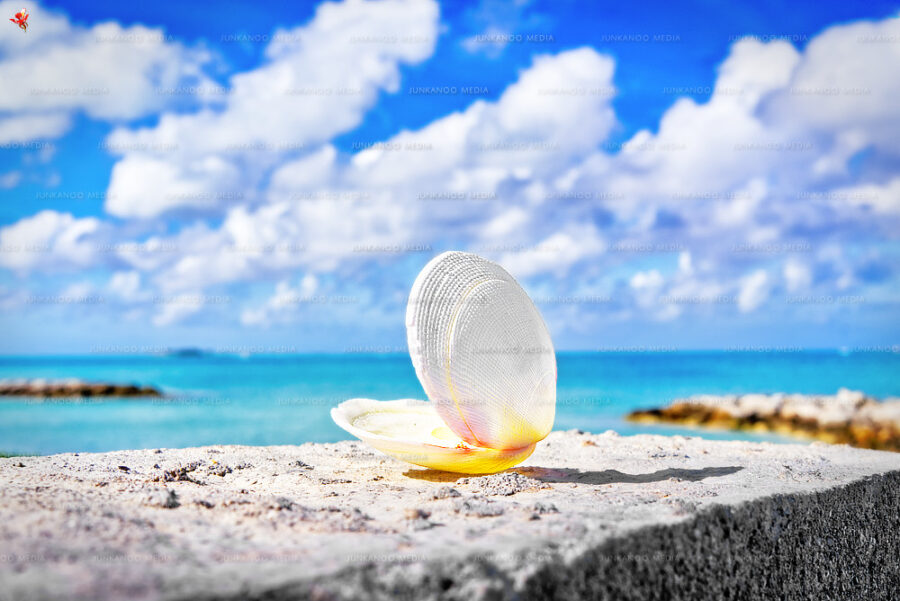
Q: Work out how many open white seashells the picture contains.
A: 1